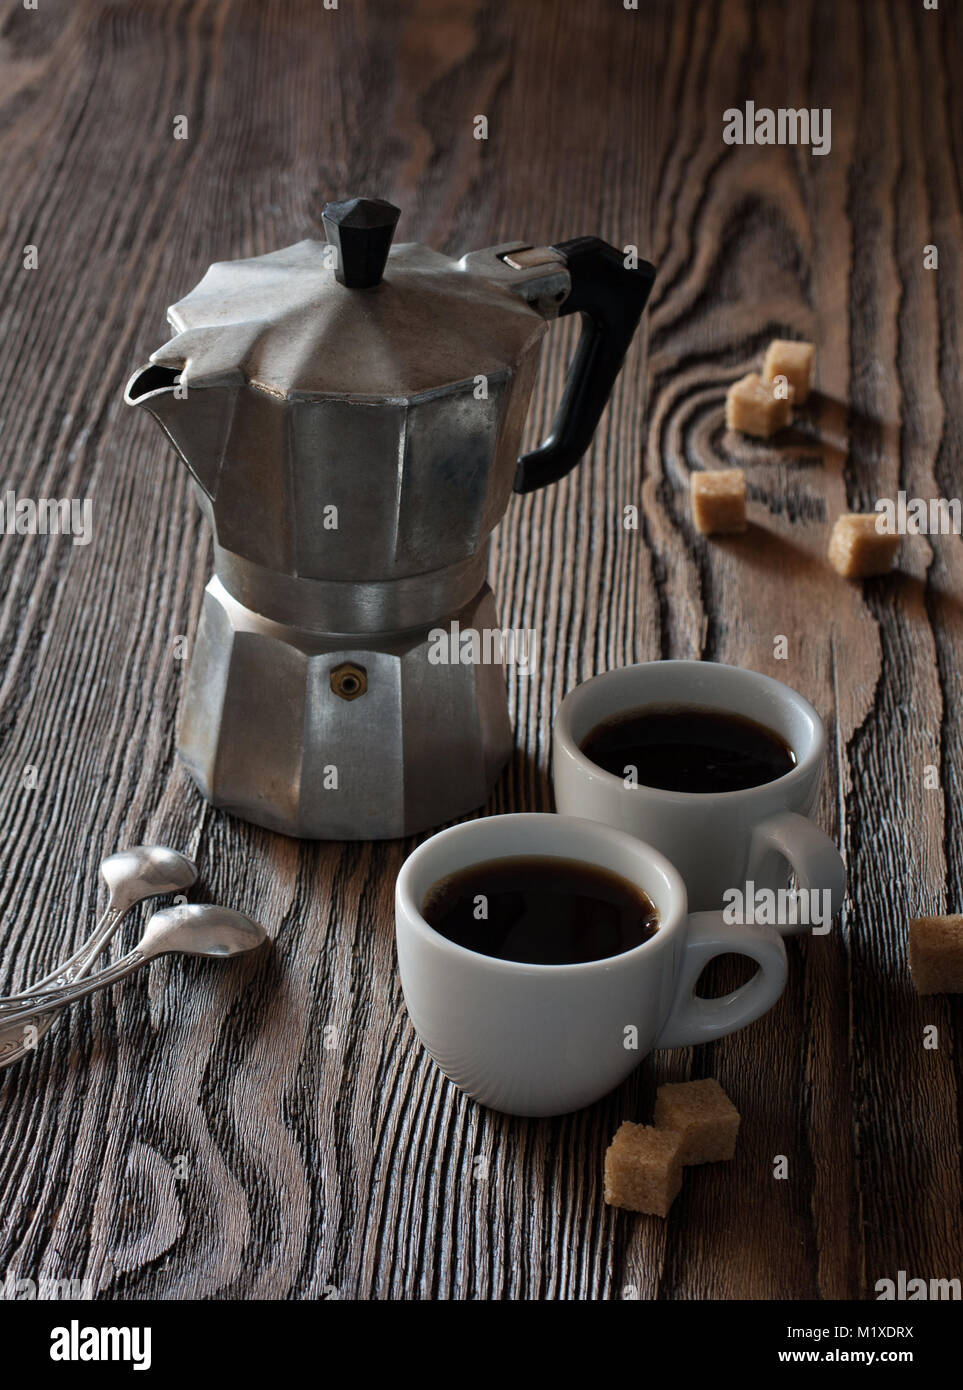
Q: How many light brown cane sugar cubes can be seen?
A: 7